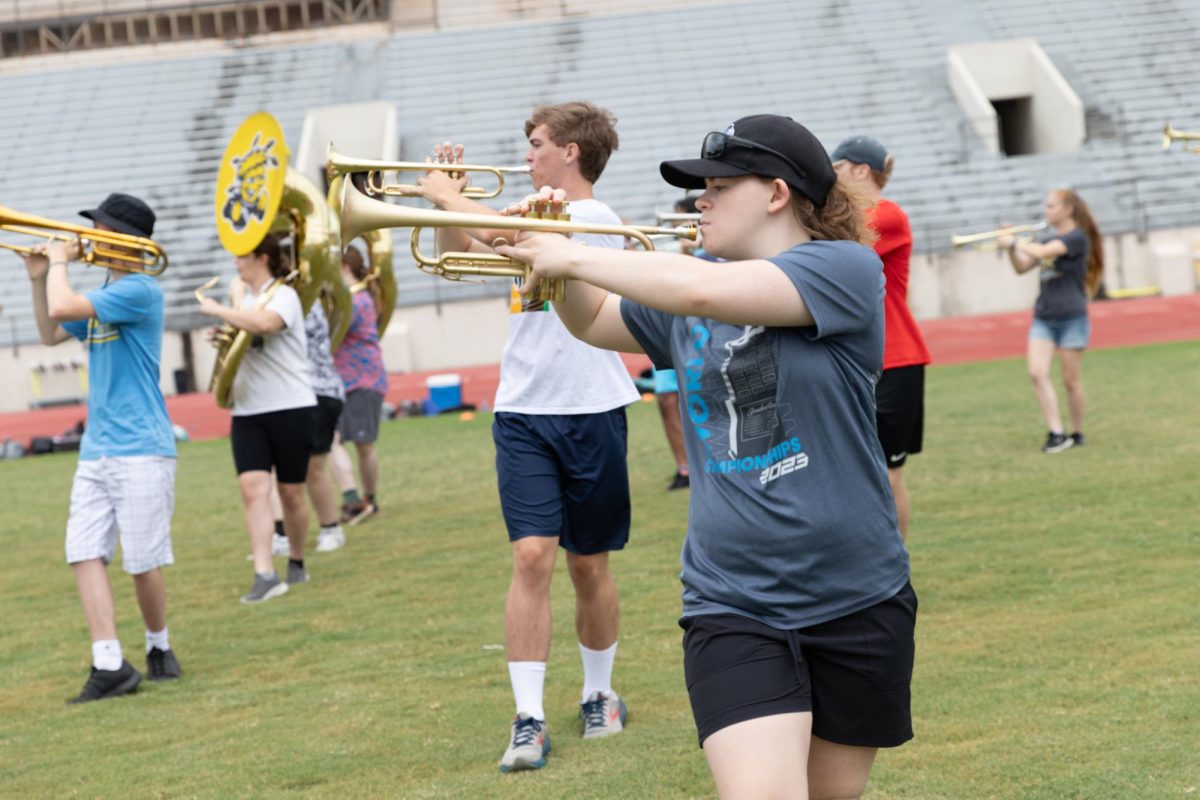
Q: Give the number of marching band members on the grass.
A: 9